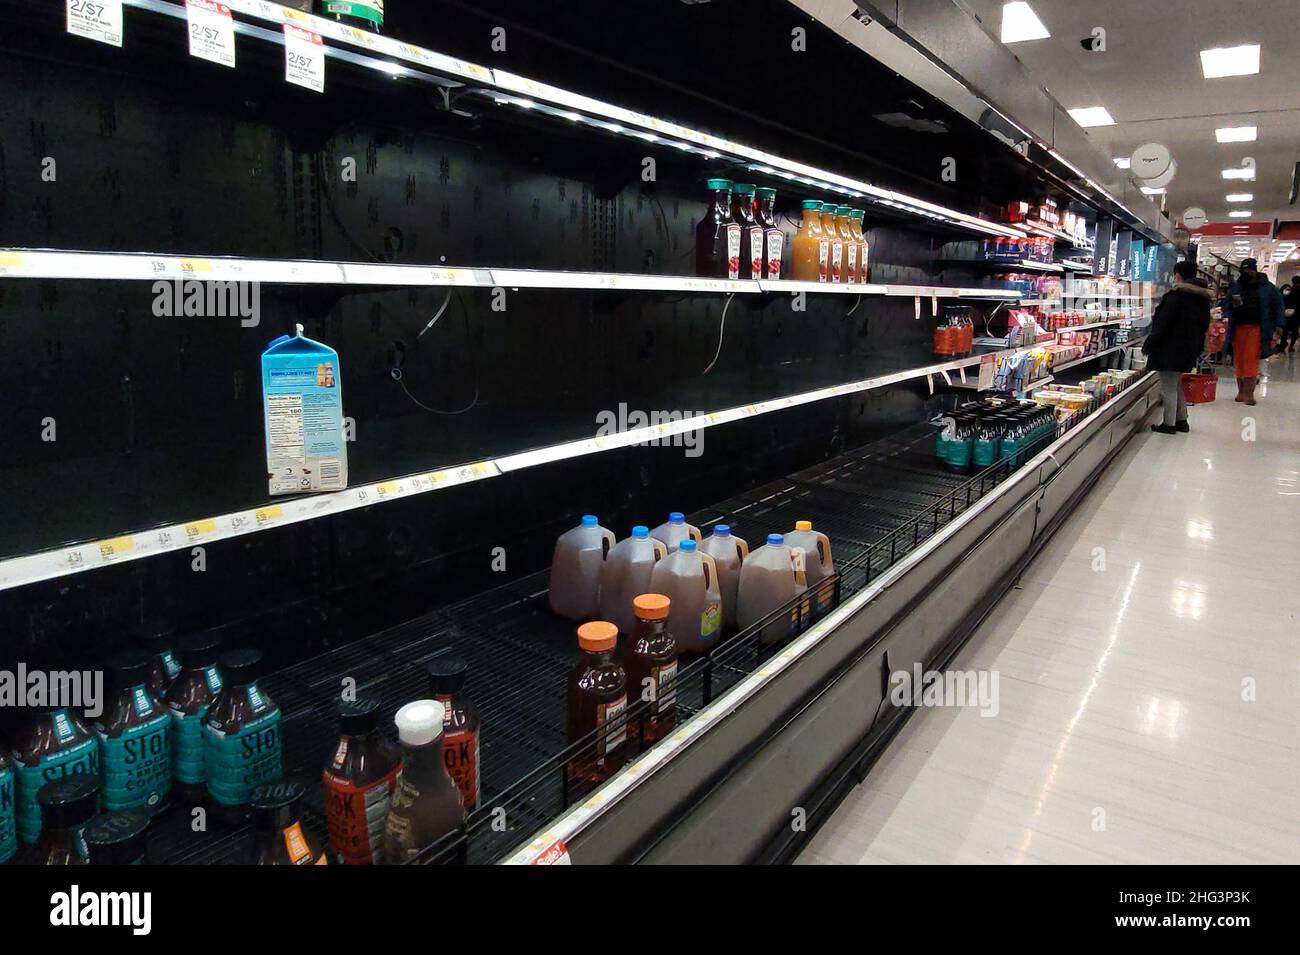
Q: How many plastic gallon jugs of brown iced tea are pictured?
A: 7